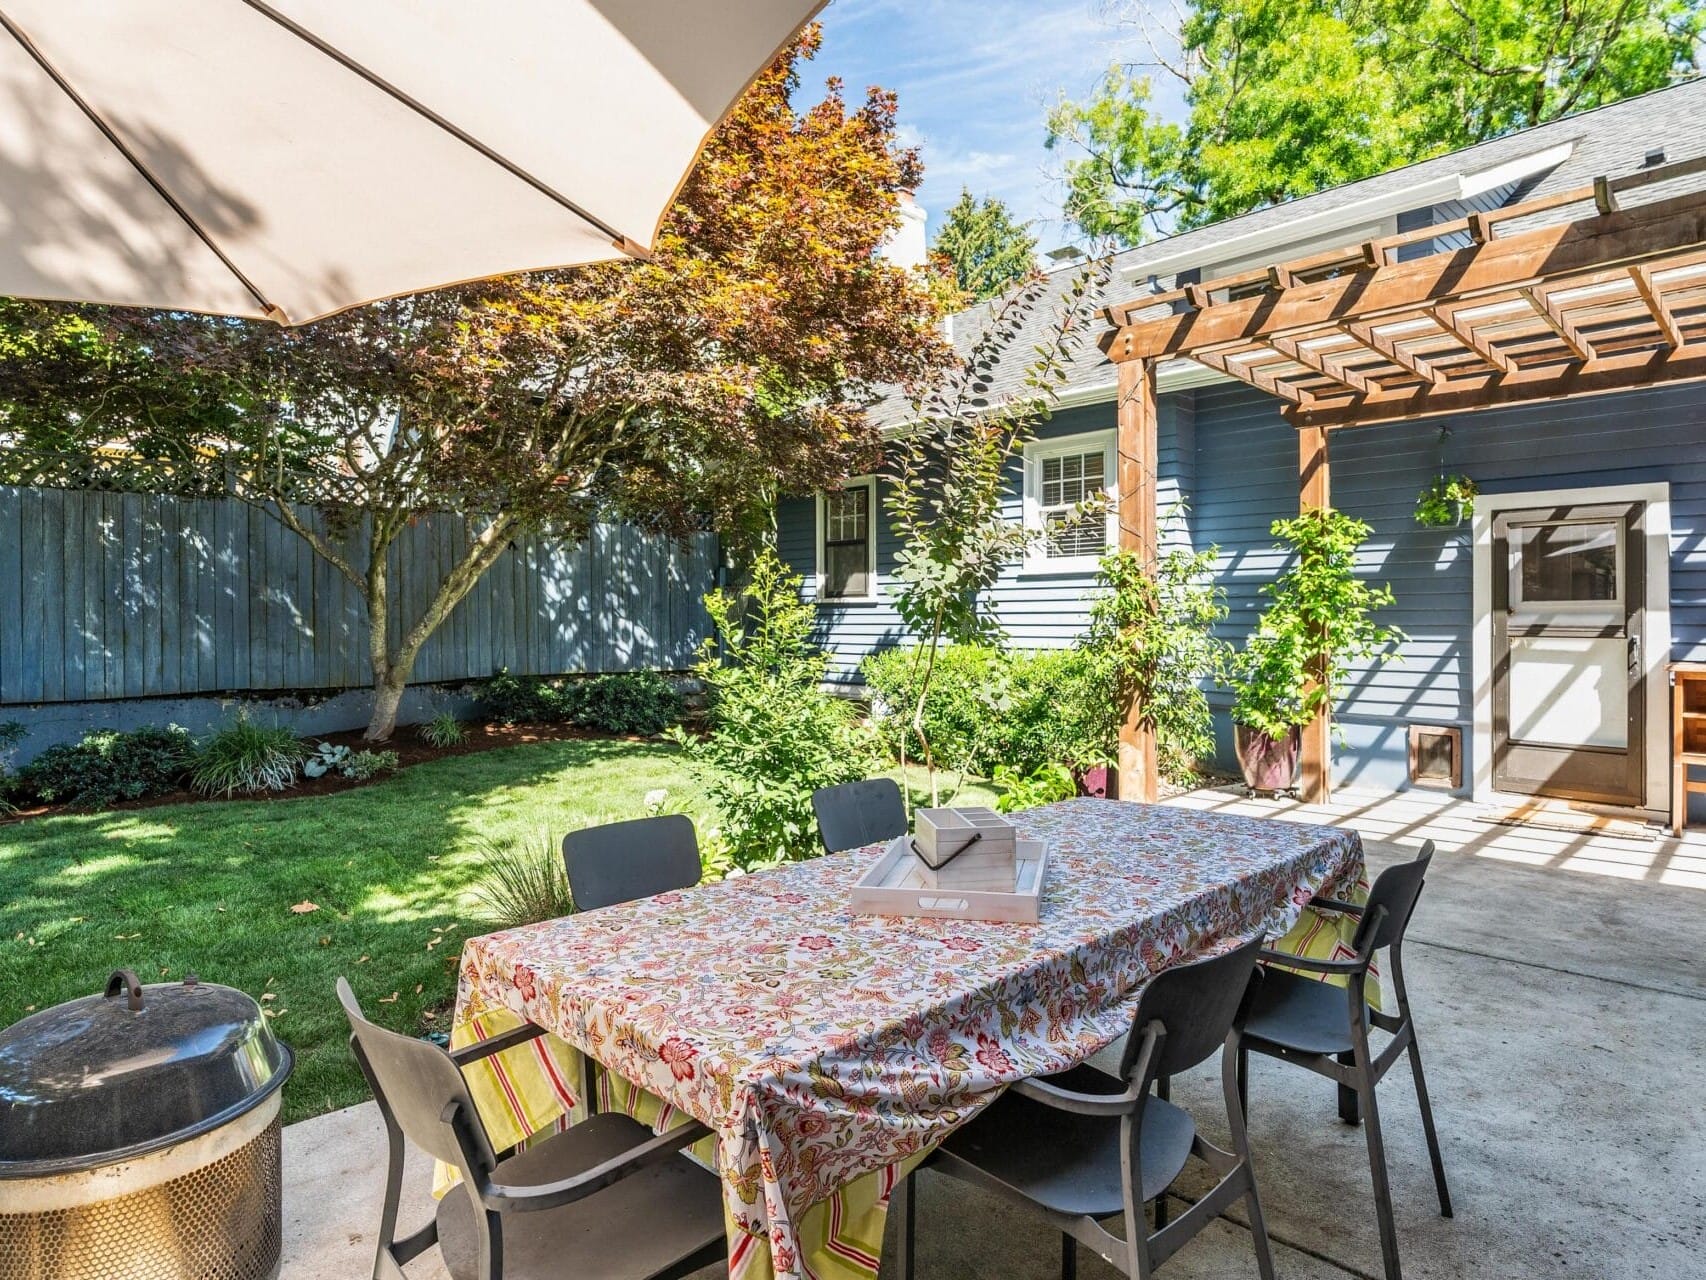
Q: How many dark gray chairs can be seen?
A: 5